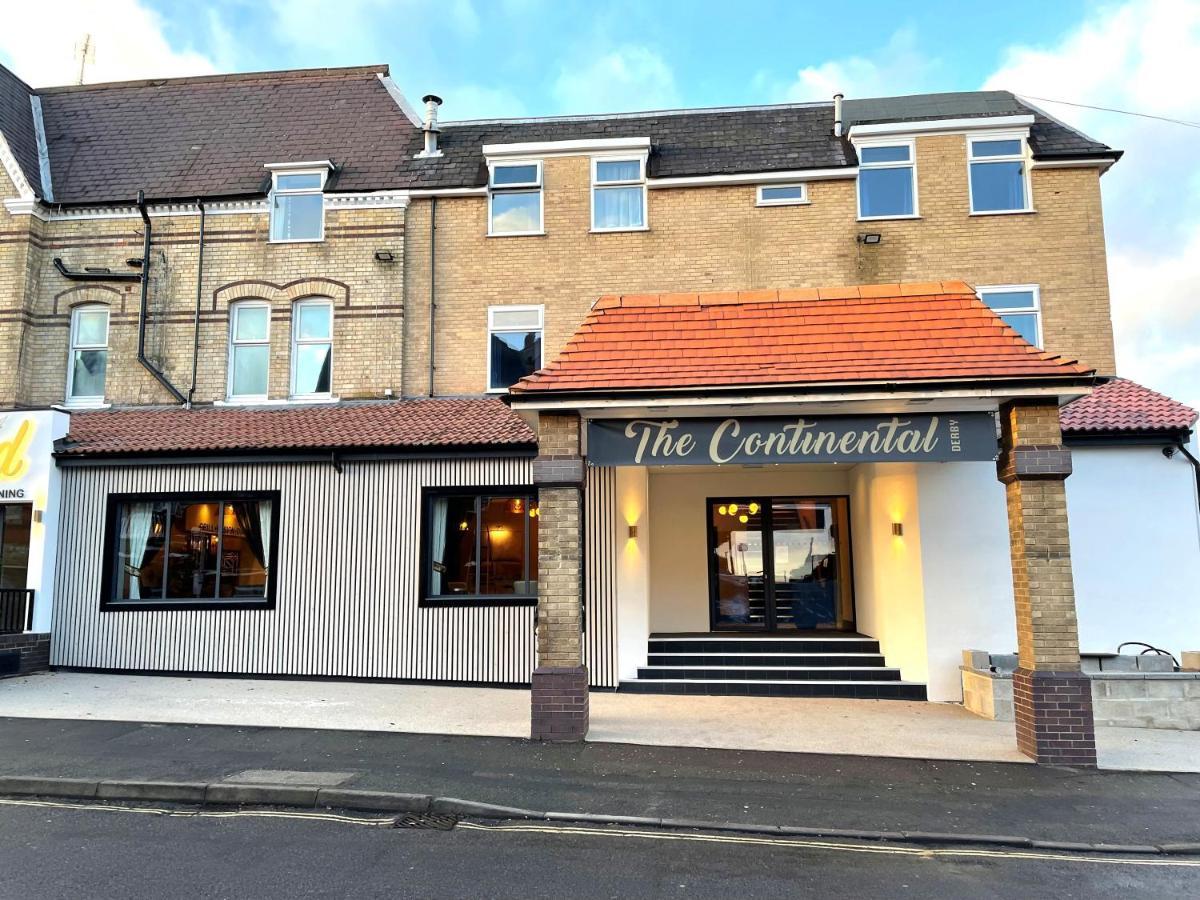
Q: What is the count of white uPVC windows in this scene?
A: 11